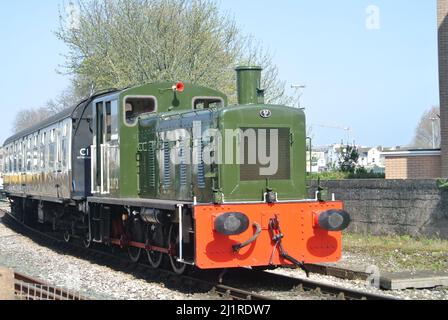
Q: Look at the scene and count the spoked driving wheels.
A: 3